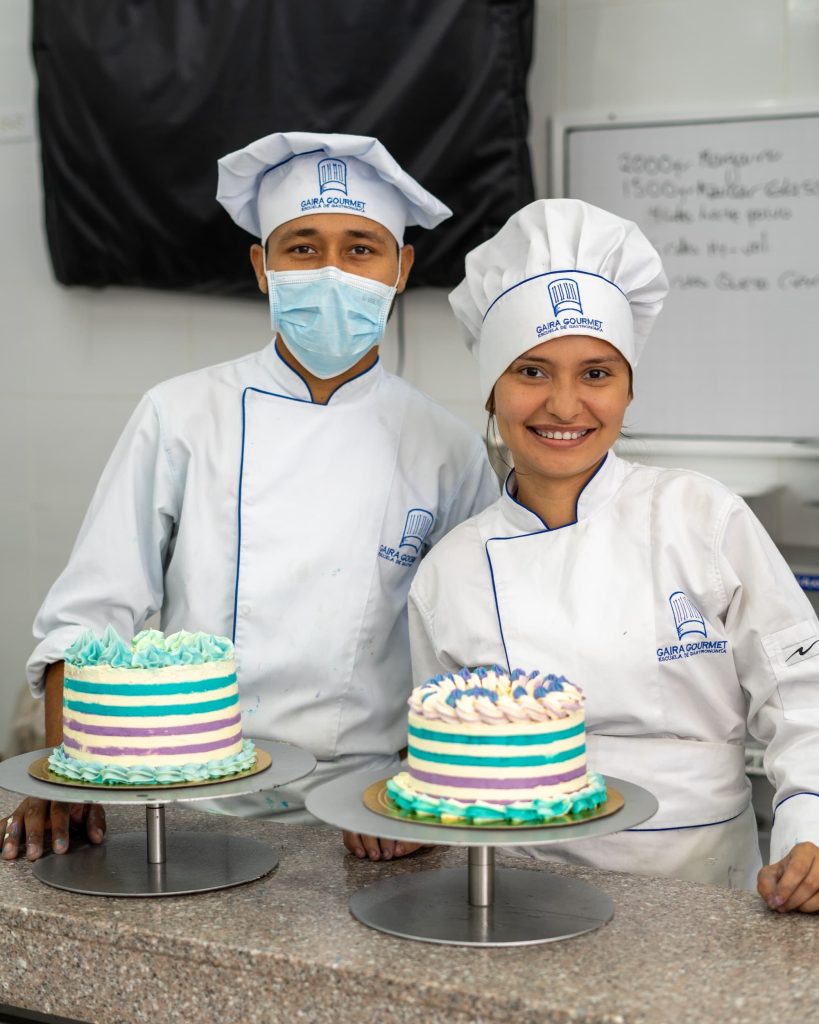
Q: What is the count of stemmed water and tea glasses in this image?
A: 0